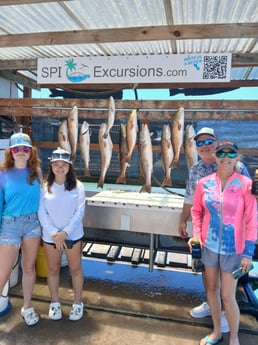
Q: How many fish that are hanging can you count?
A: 11